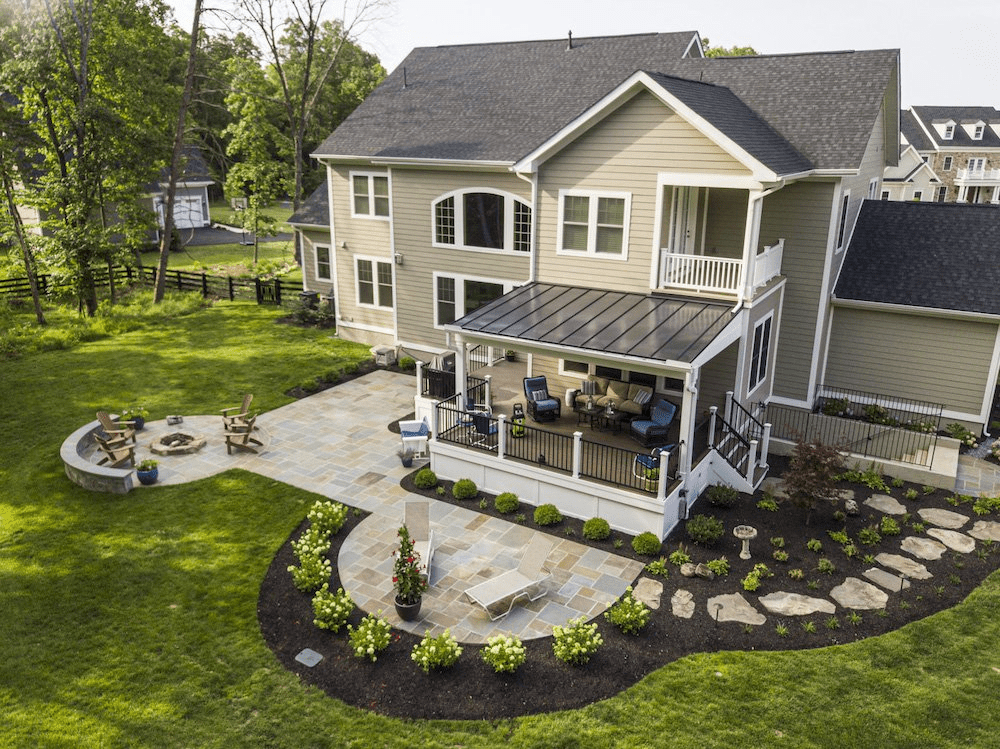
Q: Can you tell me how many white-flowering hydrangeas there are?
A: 9